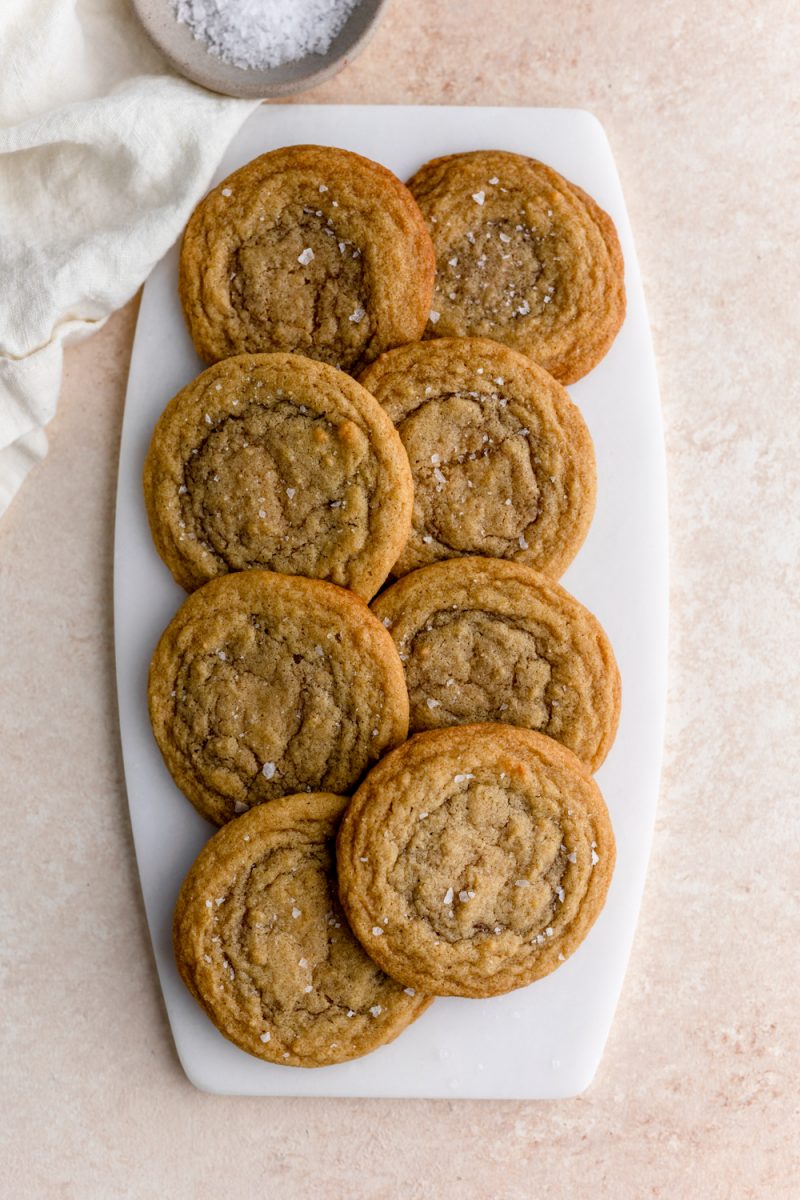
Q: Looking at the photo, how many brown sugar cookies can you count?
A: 8